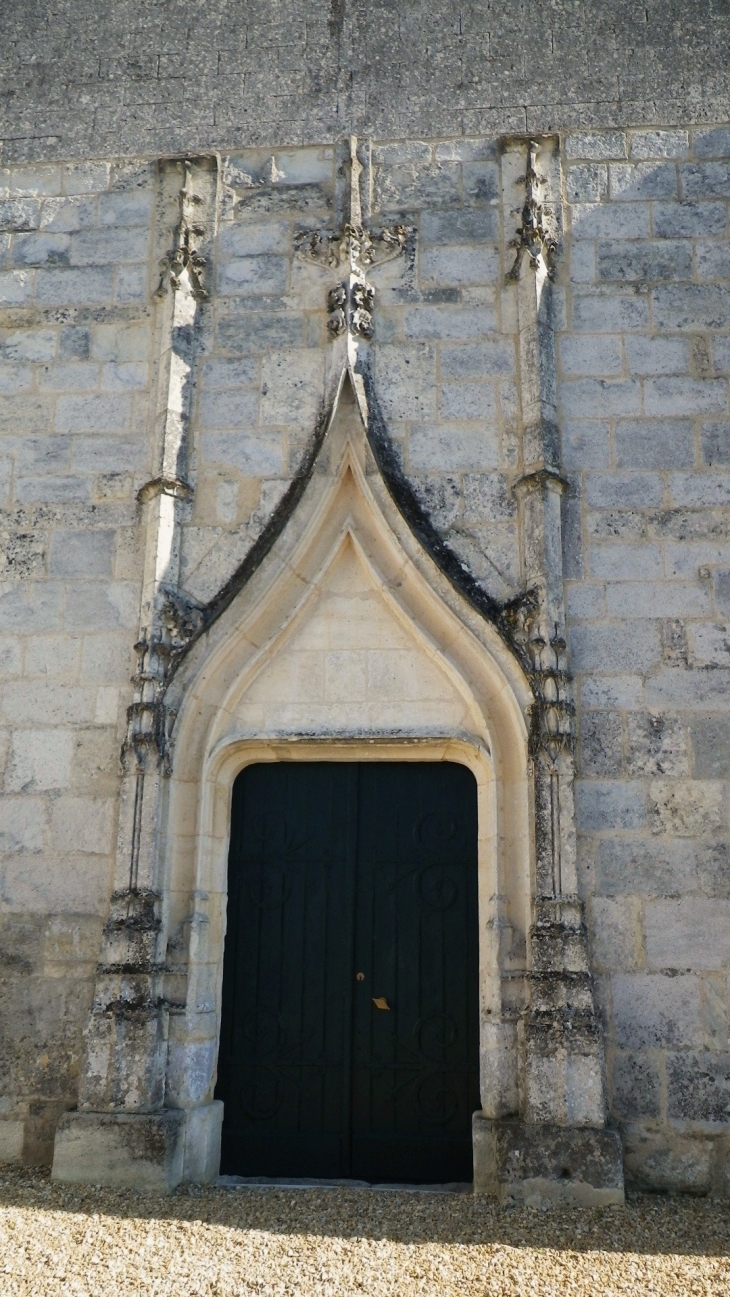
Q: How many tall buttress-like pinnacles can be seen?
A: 2